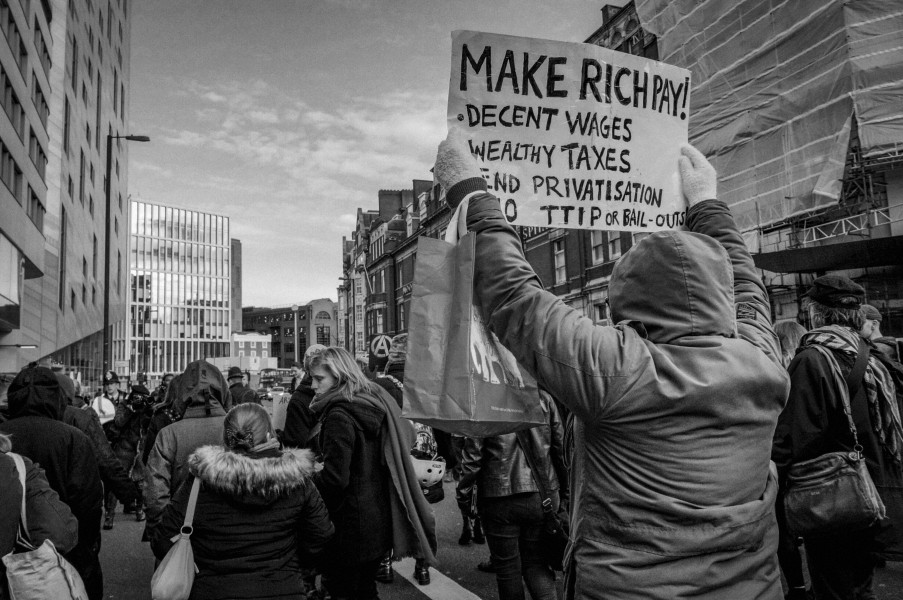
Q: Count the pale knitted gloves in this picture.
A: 2